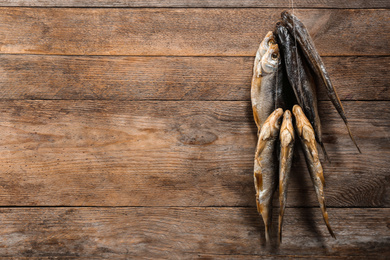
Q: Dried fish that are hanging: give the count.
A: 7